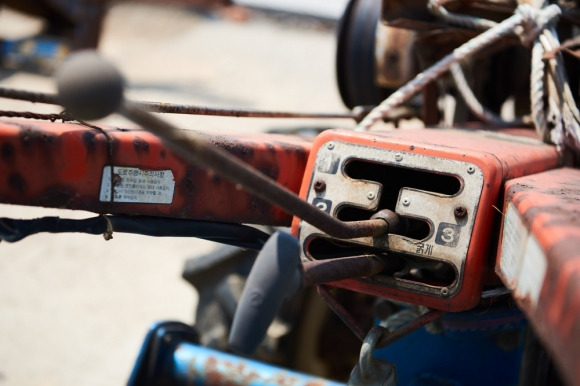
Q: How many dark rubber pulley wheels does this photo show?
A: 1